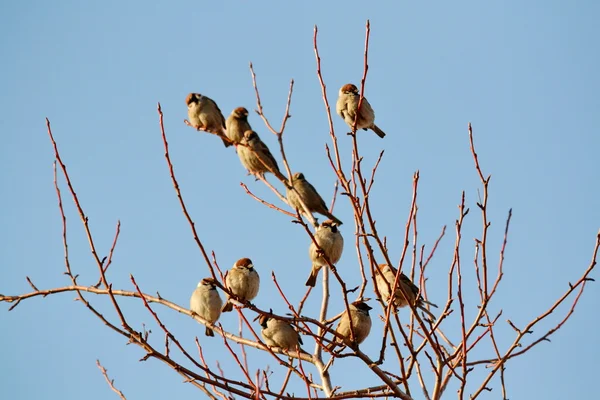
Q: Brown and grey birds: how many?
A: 11